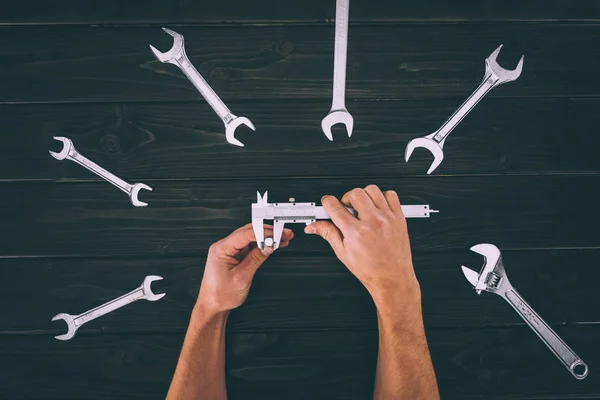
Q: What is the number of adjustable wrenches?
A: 1